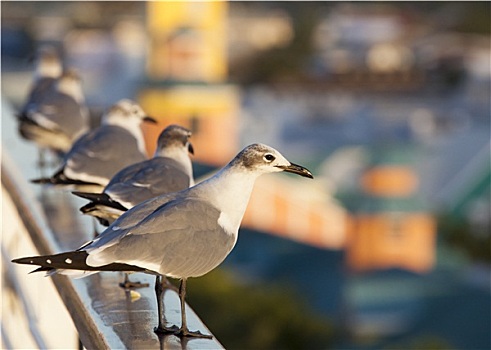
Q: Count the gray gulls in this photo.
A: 5